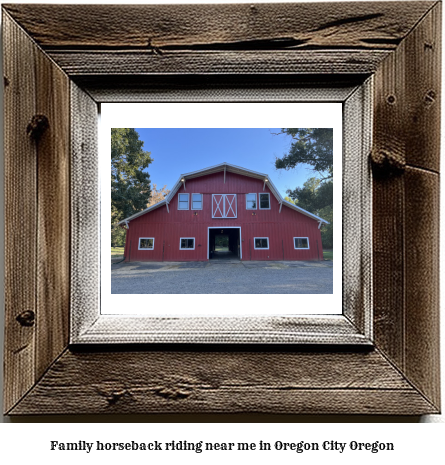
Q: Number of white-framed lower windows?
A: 4